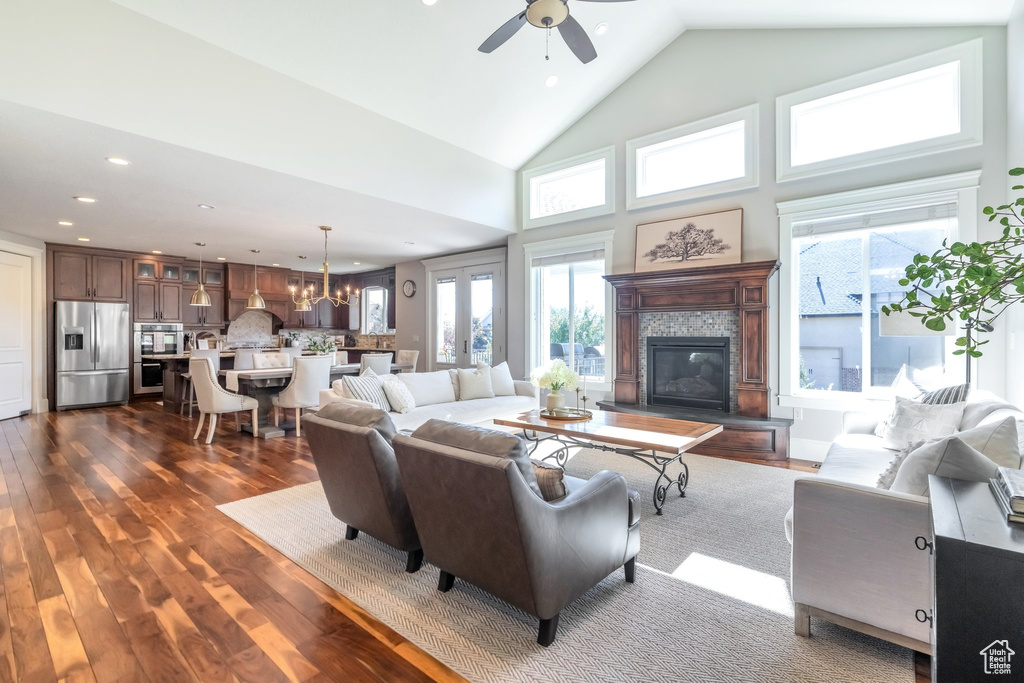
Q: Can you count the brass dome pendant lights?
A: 3